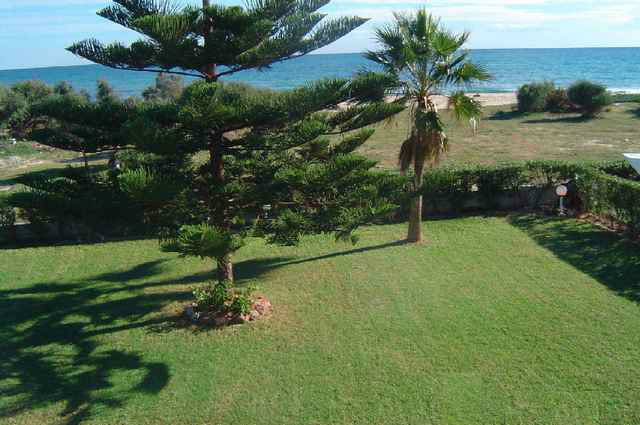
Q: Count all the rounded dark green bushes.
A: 2